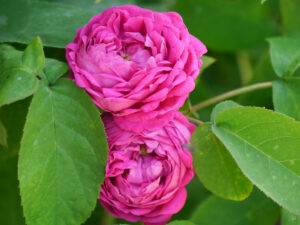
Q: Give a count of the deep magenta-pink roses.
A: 2